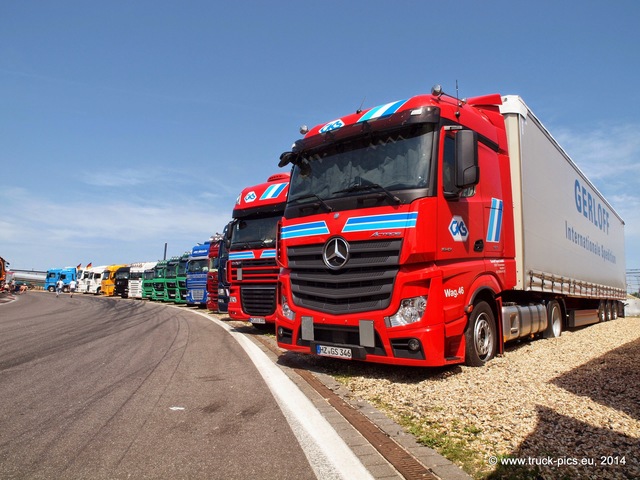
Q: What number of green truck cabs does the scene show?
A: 4